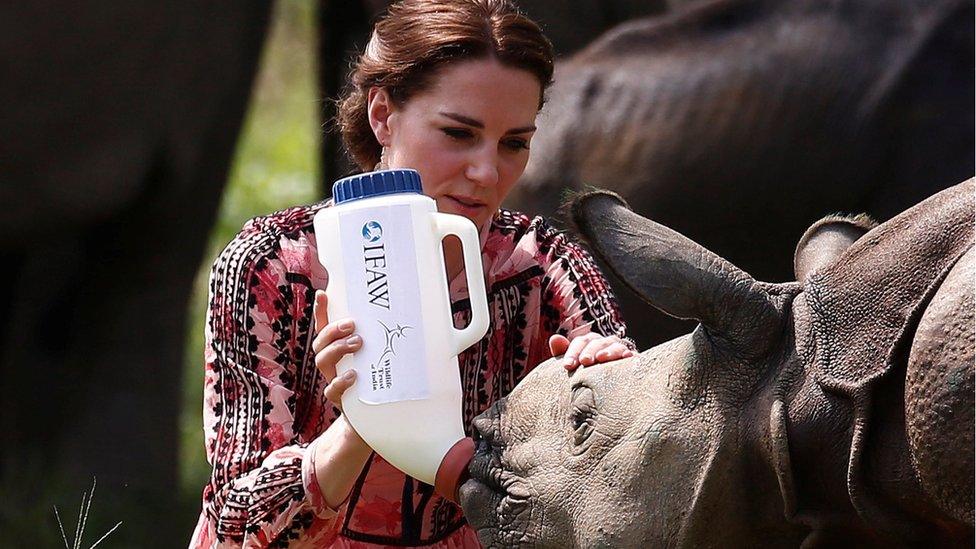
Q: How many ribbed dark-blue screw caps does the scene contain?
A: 1